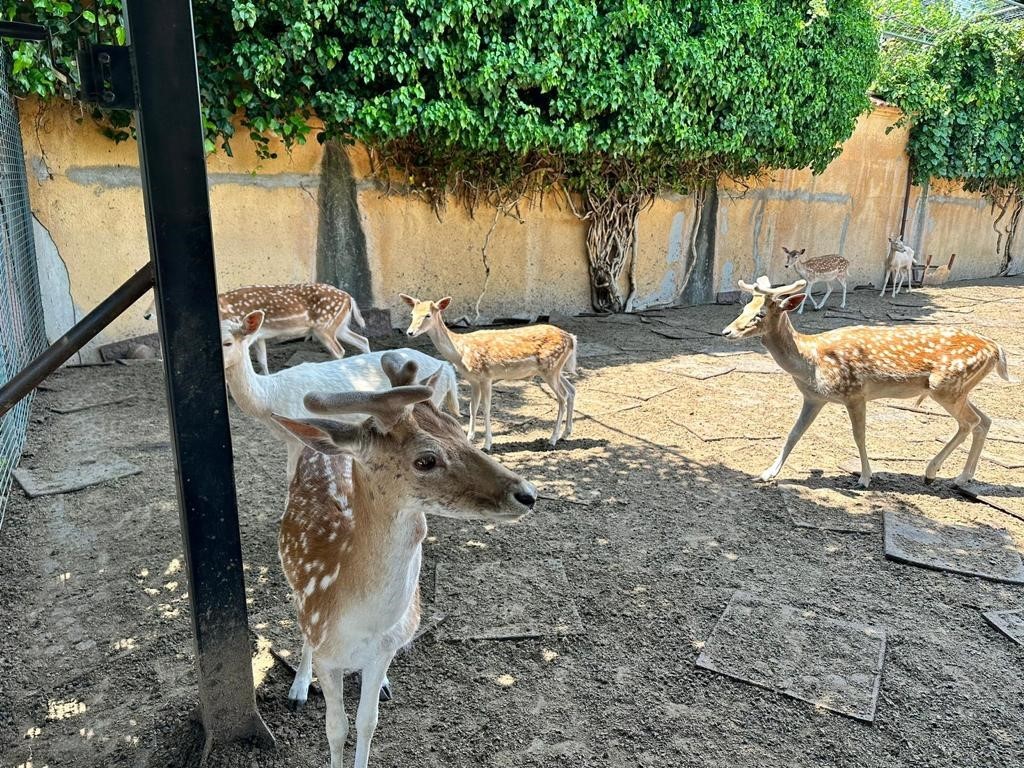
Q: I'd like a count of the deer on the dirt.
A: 7